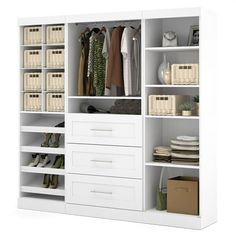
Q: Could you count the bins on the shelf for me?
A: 11